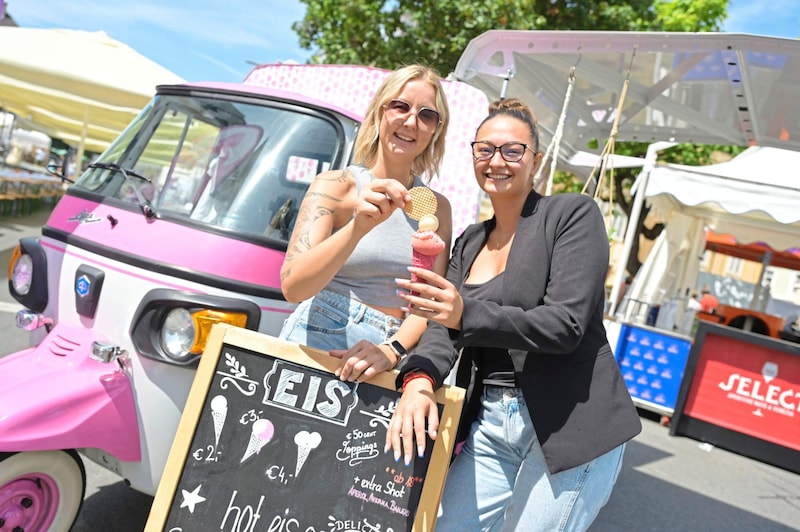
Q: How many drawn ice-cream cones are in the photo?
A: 3